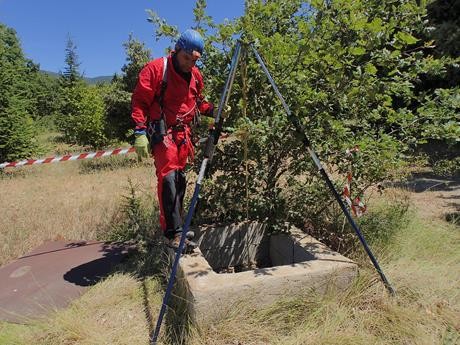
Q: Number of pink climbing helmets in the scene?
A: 0